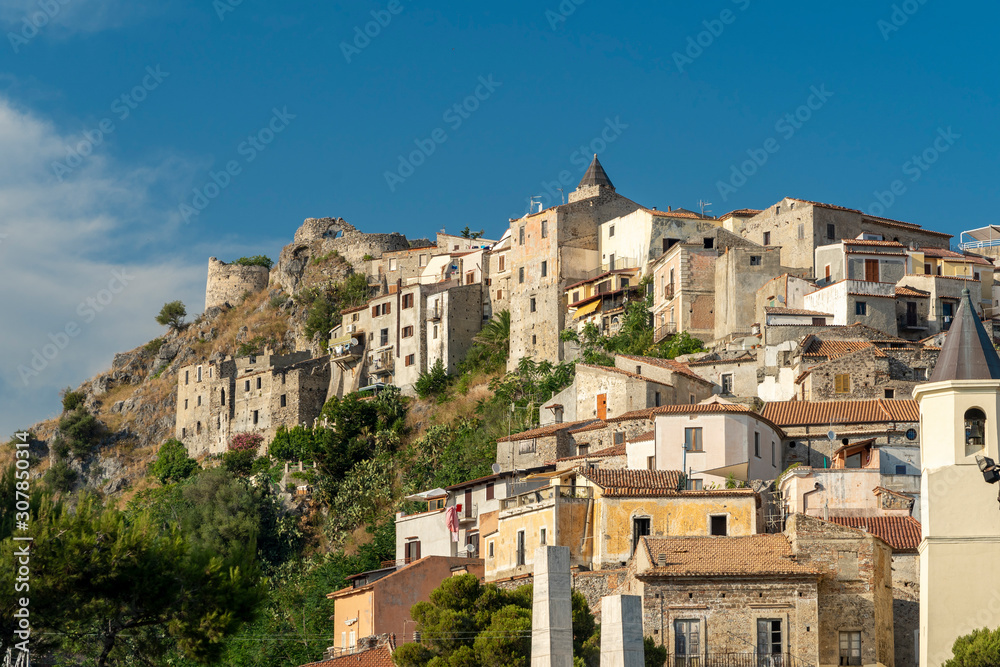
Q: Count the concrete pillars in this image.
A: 2